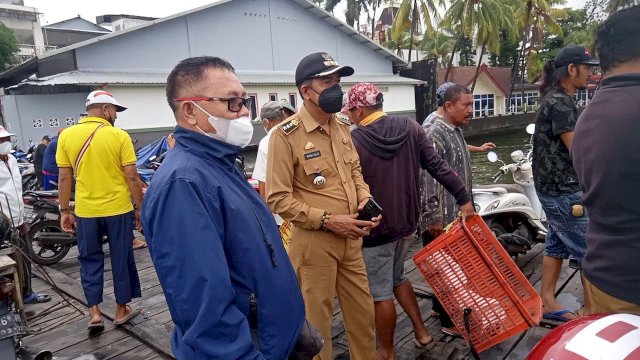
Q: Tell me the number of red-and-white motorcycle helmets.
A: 1